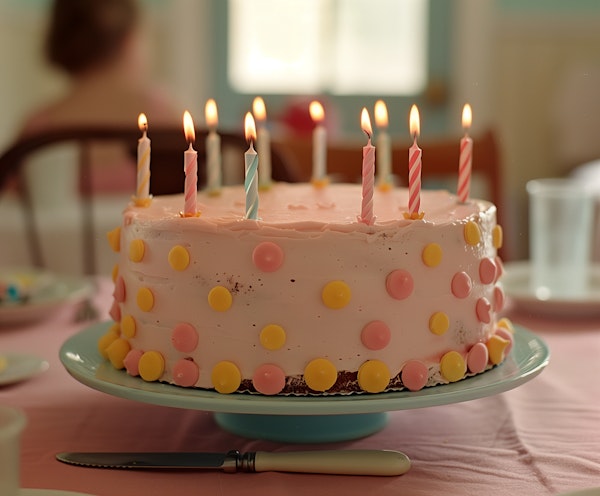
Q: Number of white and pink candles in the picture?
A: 4